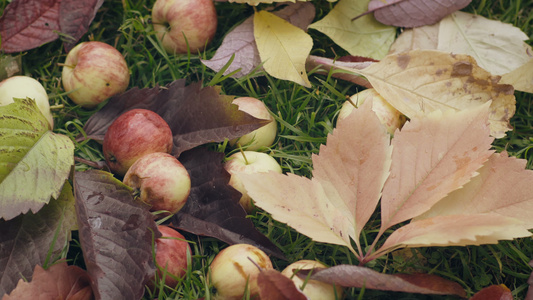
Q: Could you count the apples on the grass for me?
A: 11